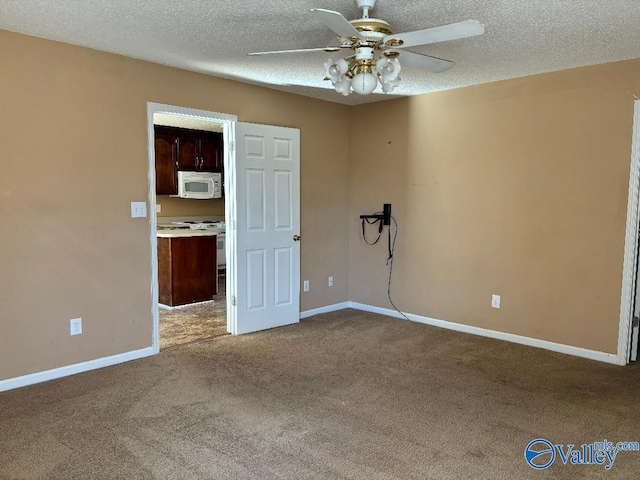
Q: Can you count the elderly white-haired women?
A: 0